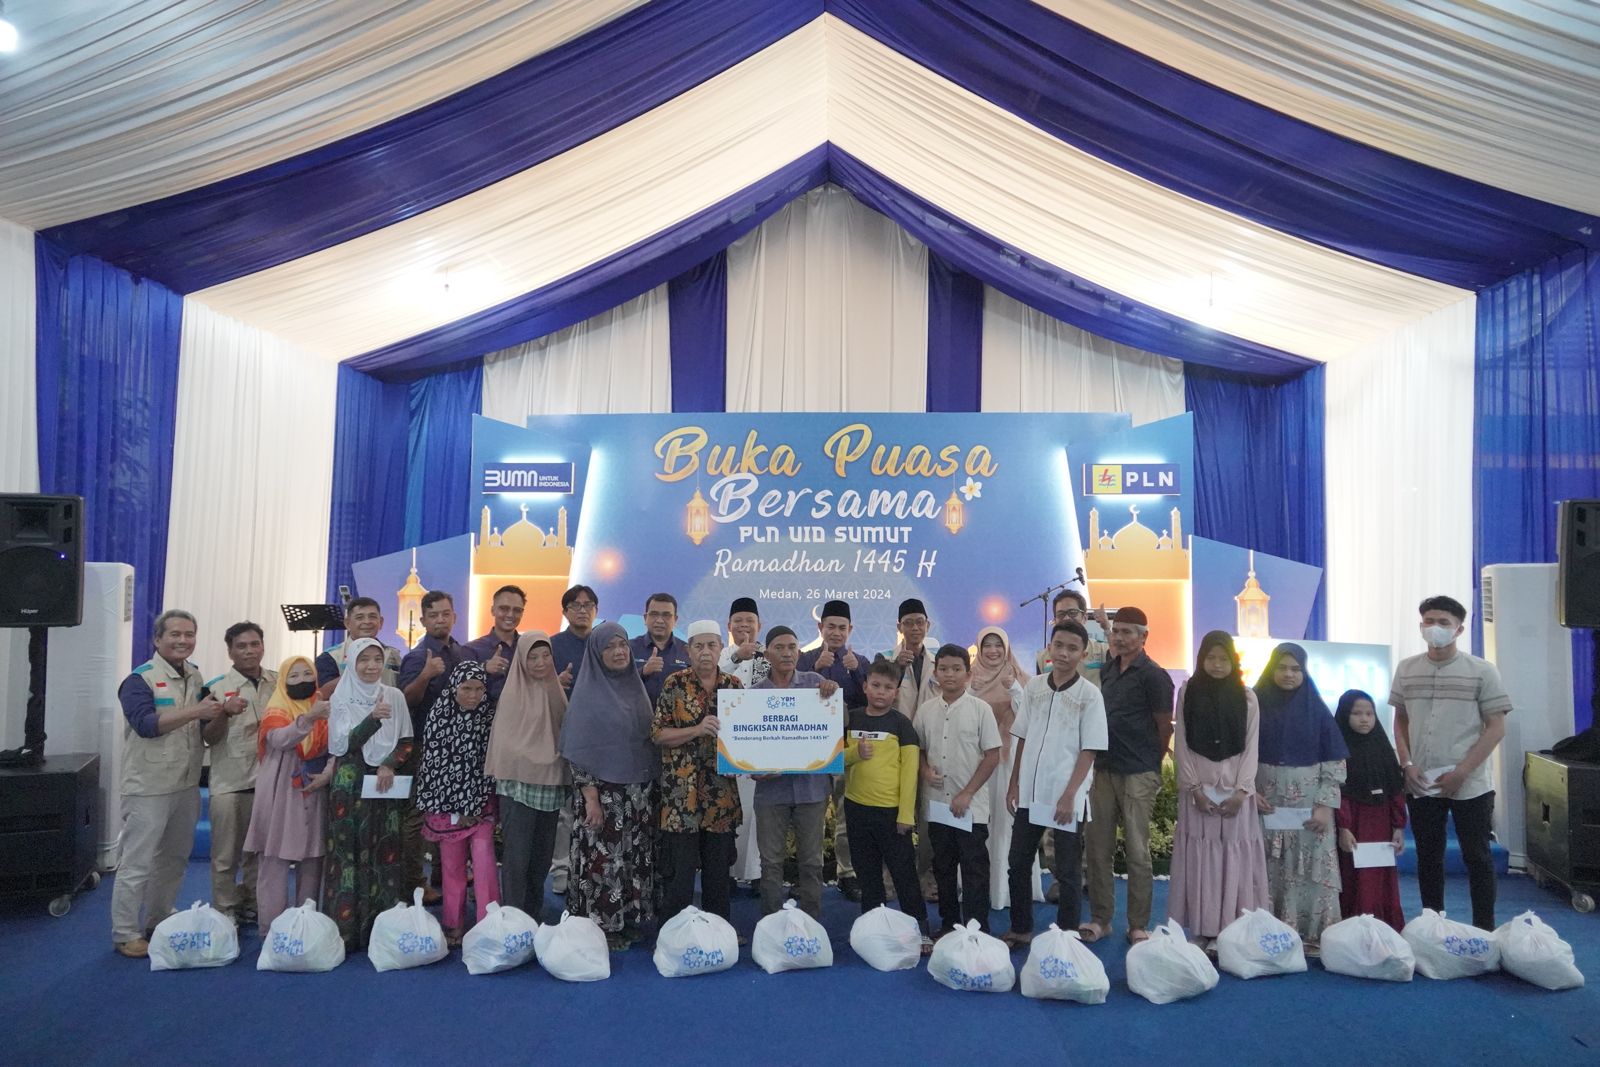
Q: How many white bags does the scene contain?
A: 15